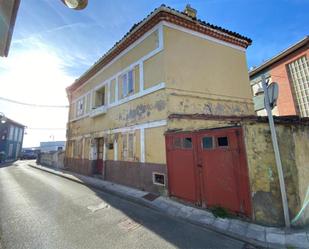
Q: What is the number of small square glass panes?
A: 4